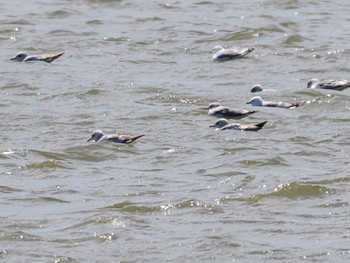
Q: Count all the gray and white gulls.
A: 8